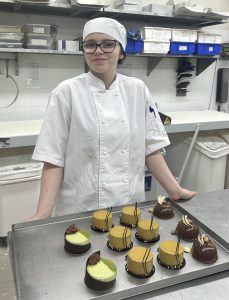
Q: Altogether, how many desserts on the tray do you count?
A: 11